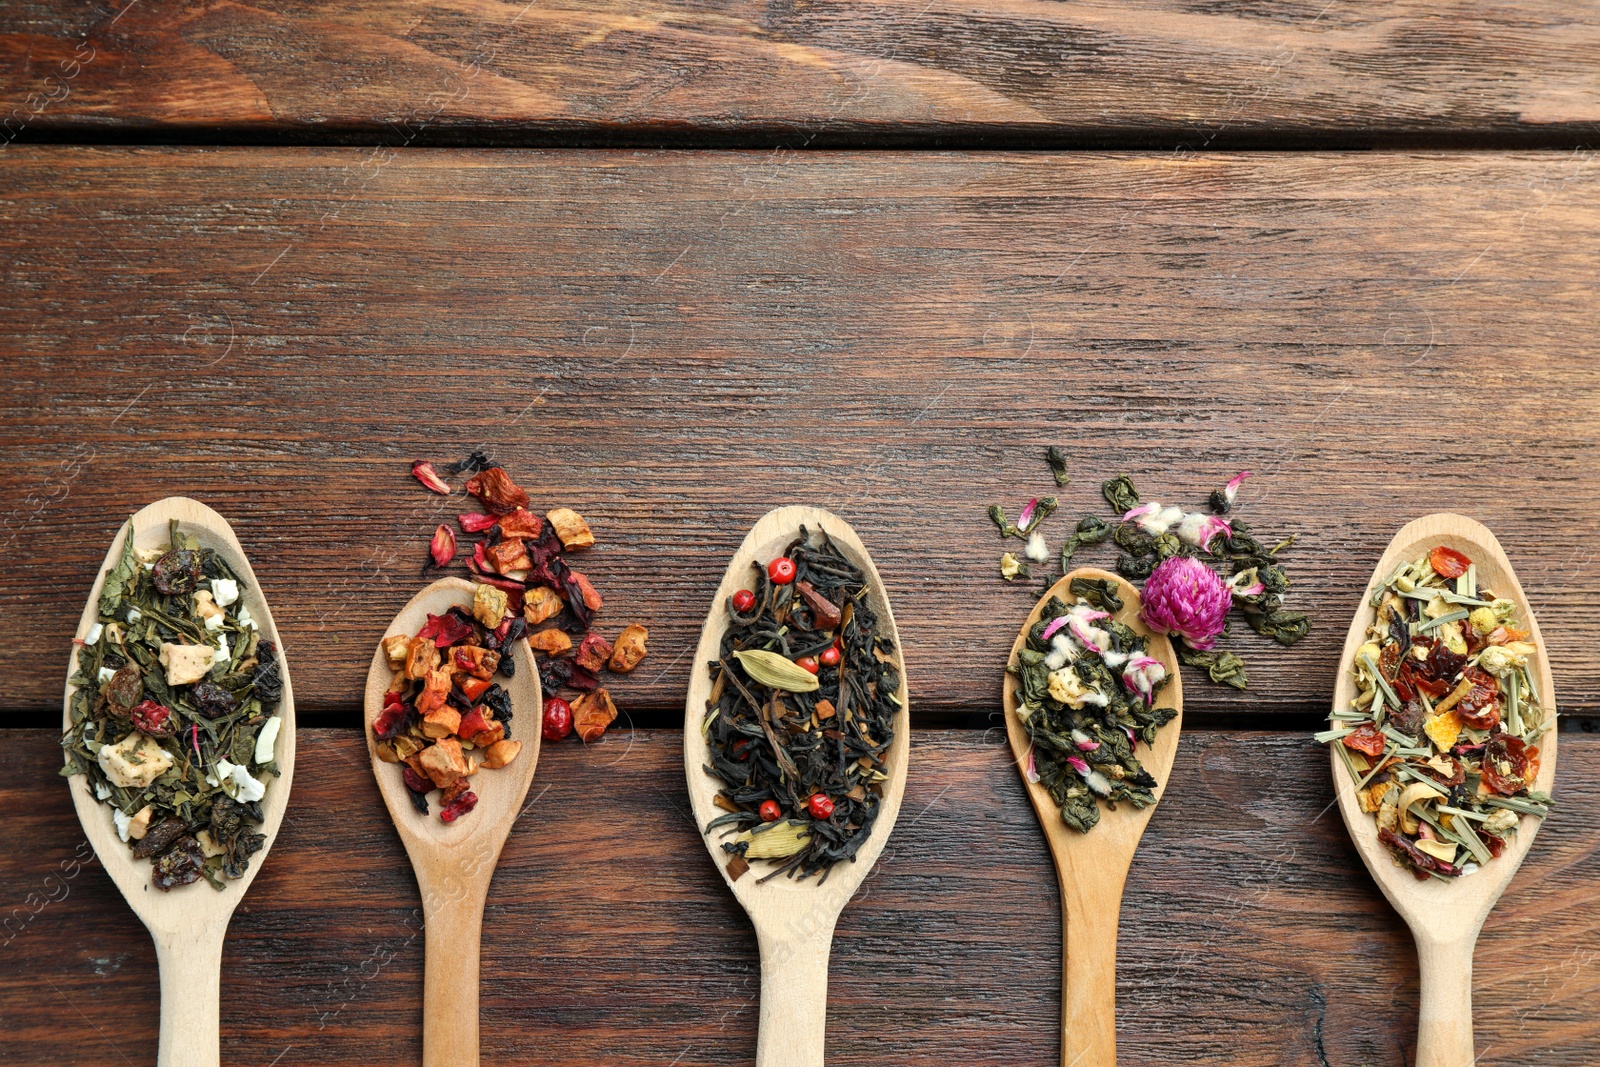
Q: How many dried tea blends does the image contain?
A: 5